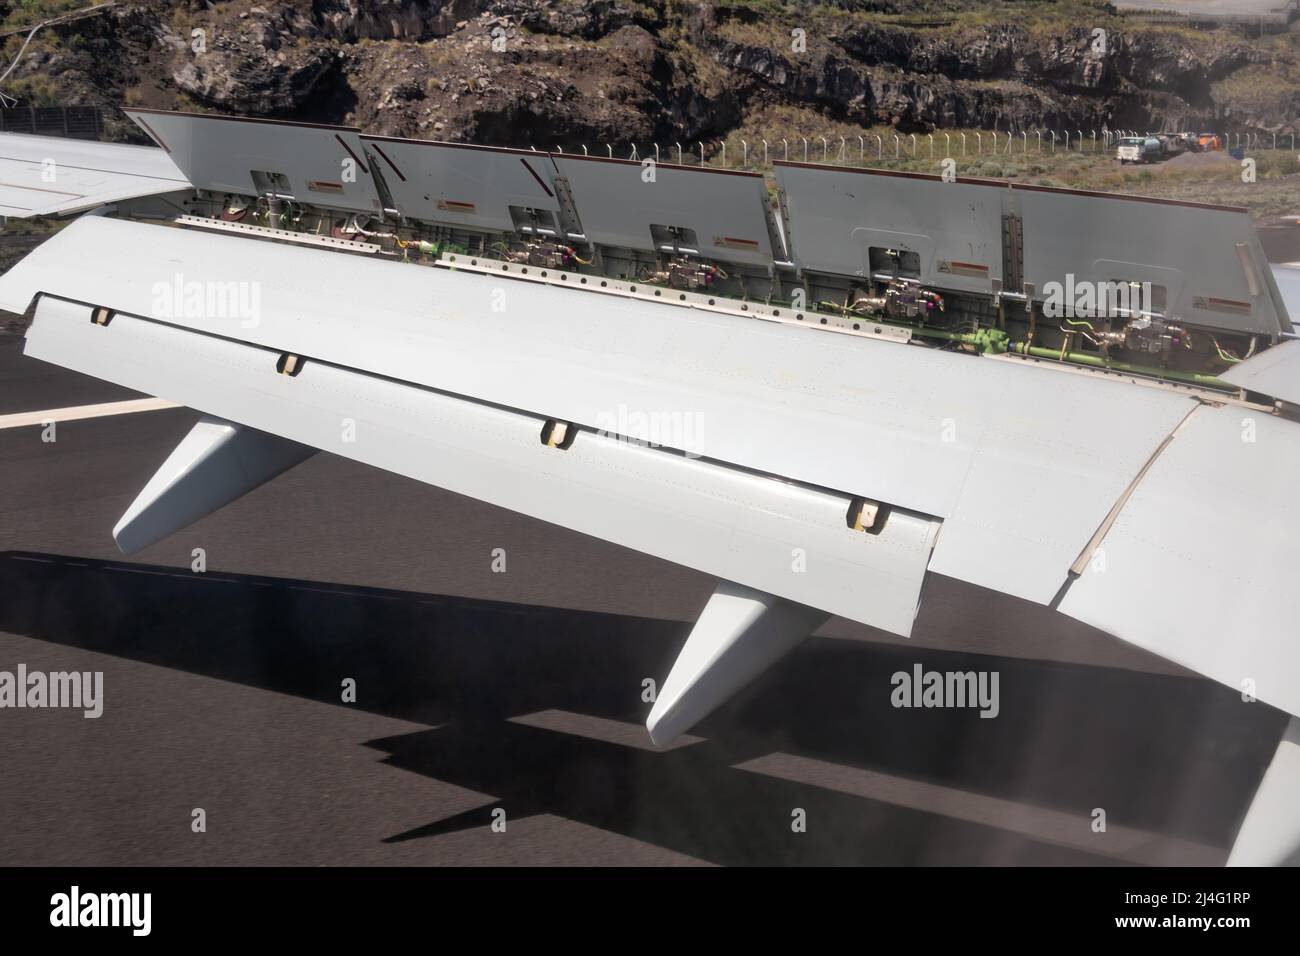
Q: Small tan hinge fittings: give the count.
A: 4